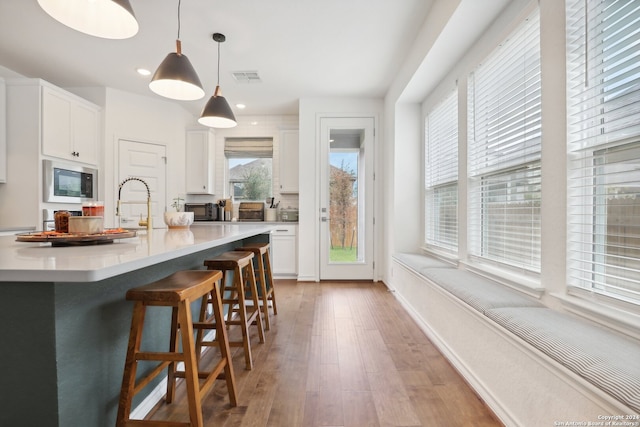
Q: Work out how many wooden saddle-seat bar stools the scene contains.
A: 3